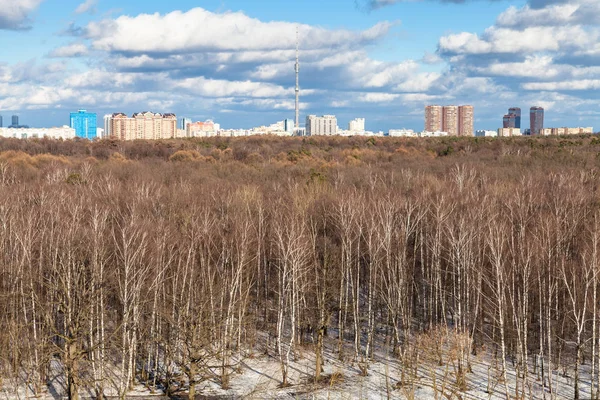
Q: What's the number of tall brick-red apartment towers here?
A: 3